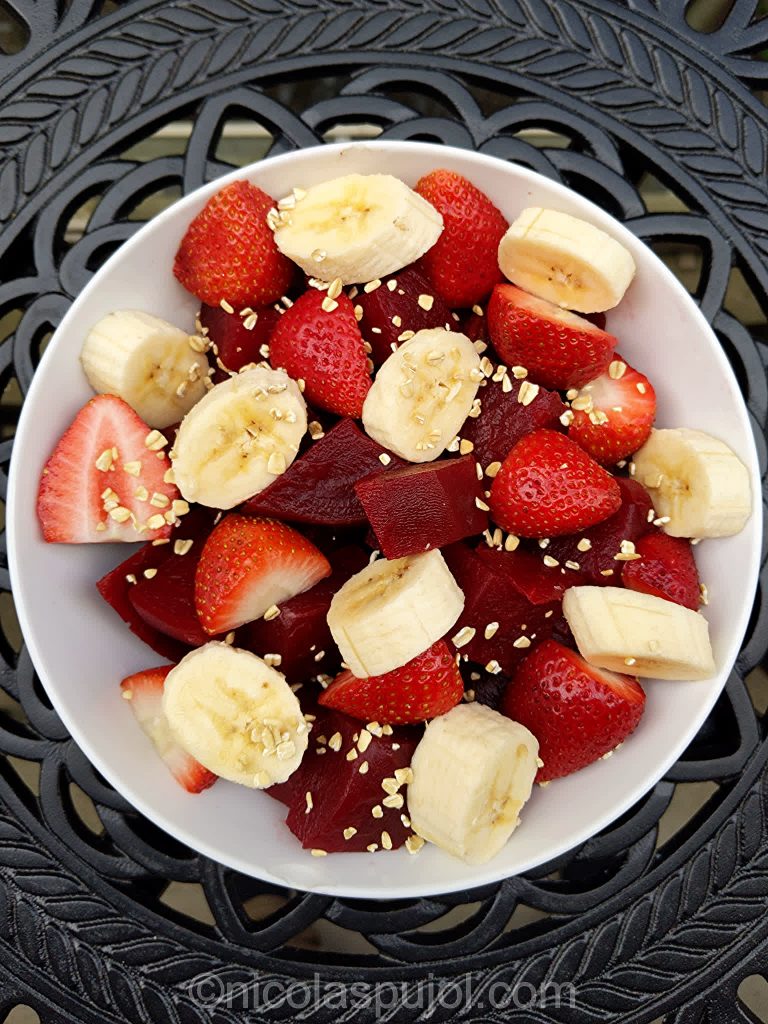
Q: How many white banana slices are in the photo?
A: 10